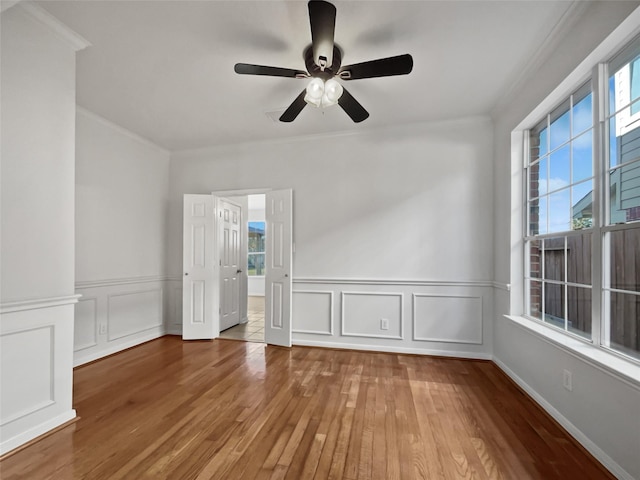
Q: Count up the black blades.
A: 5